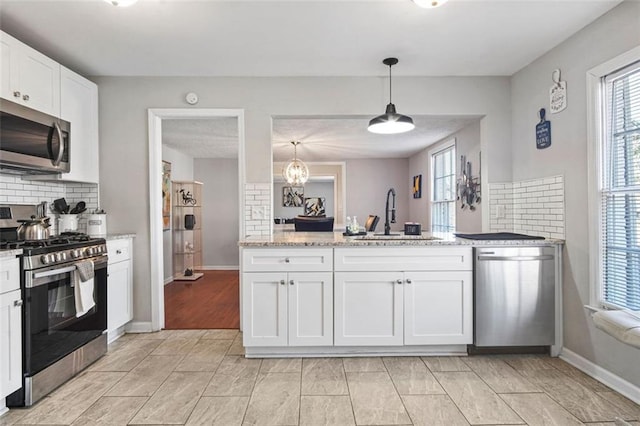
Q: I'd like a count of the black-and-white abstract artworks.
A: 2